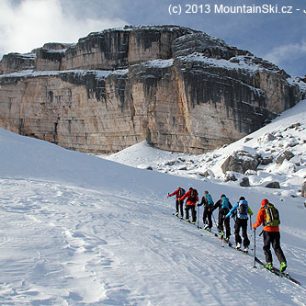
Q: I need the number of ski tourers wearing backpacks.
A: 6